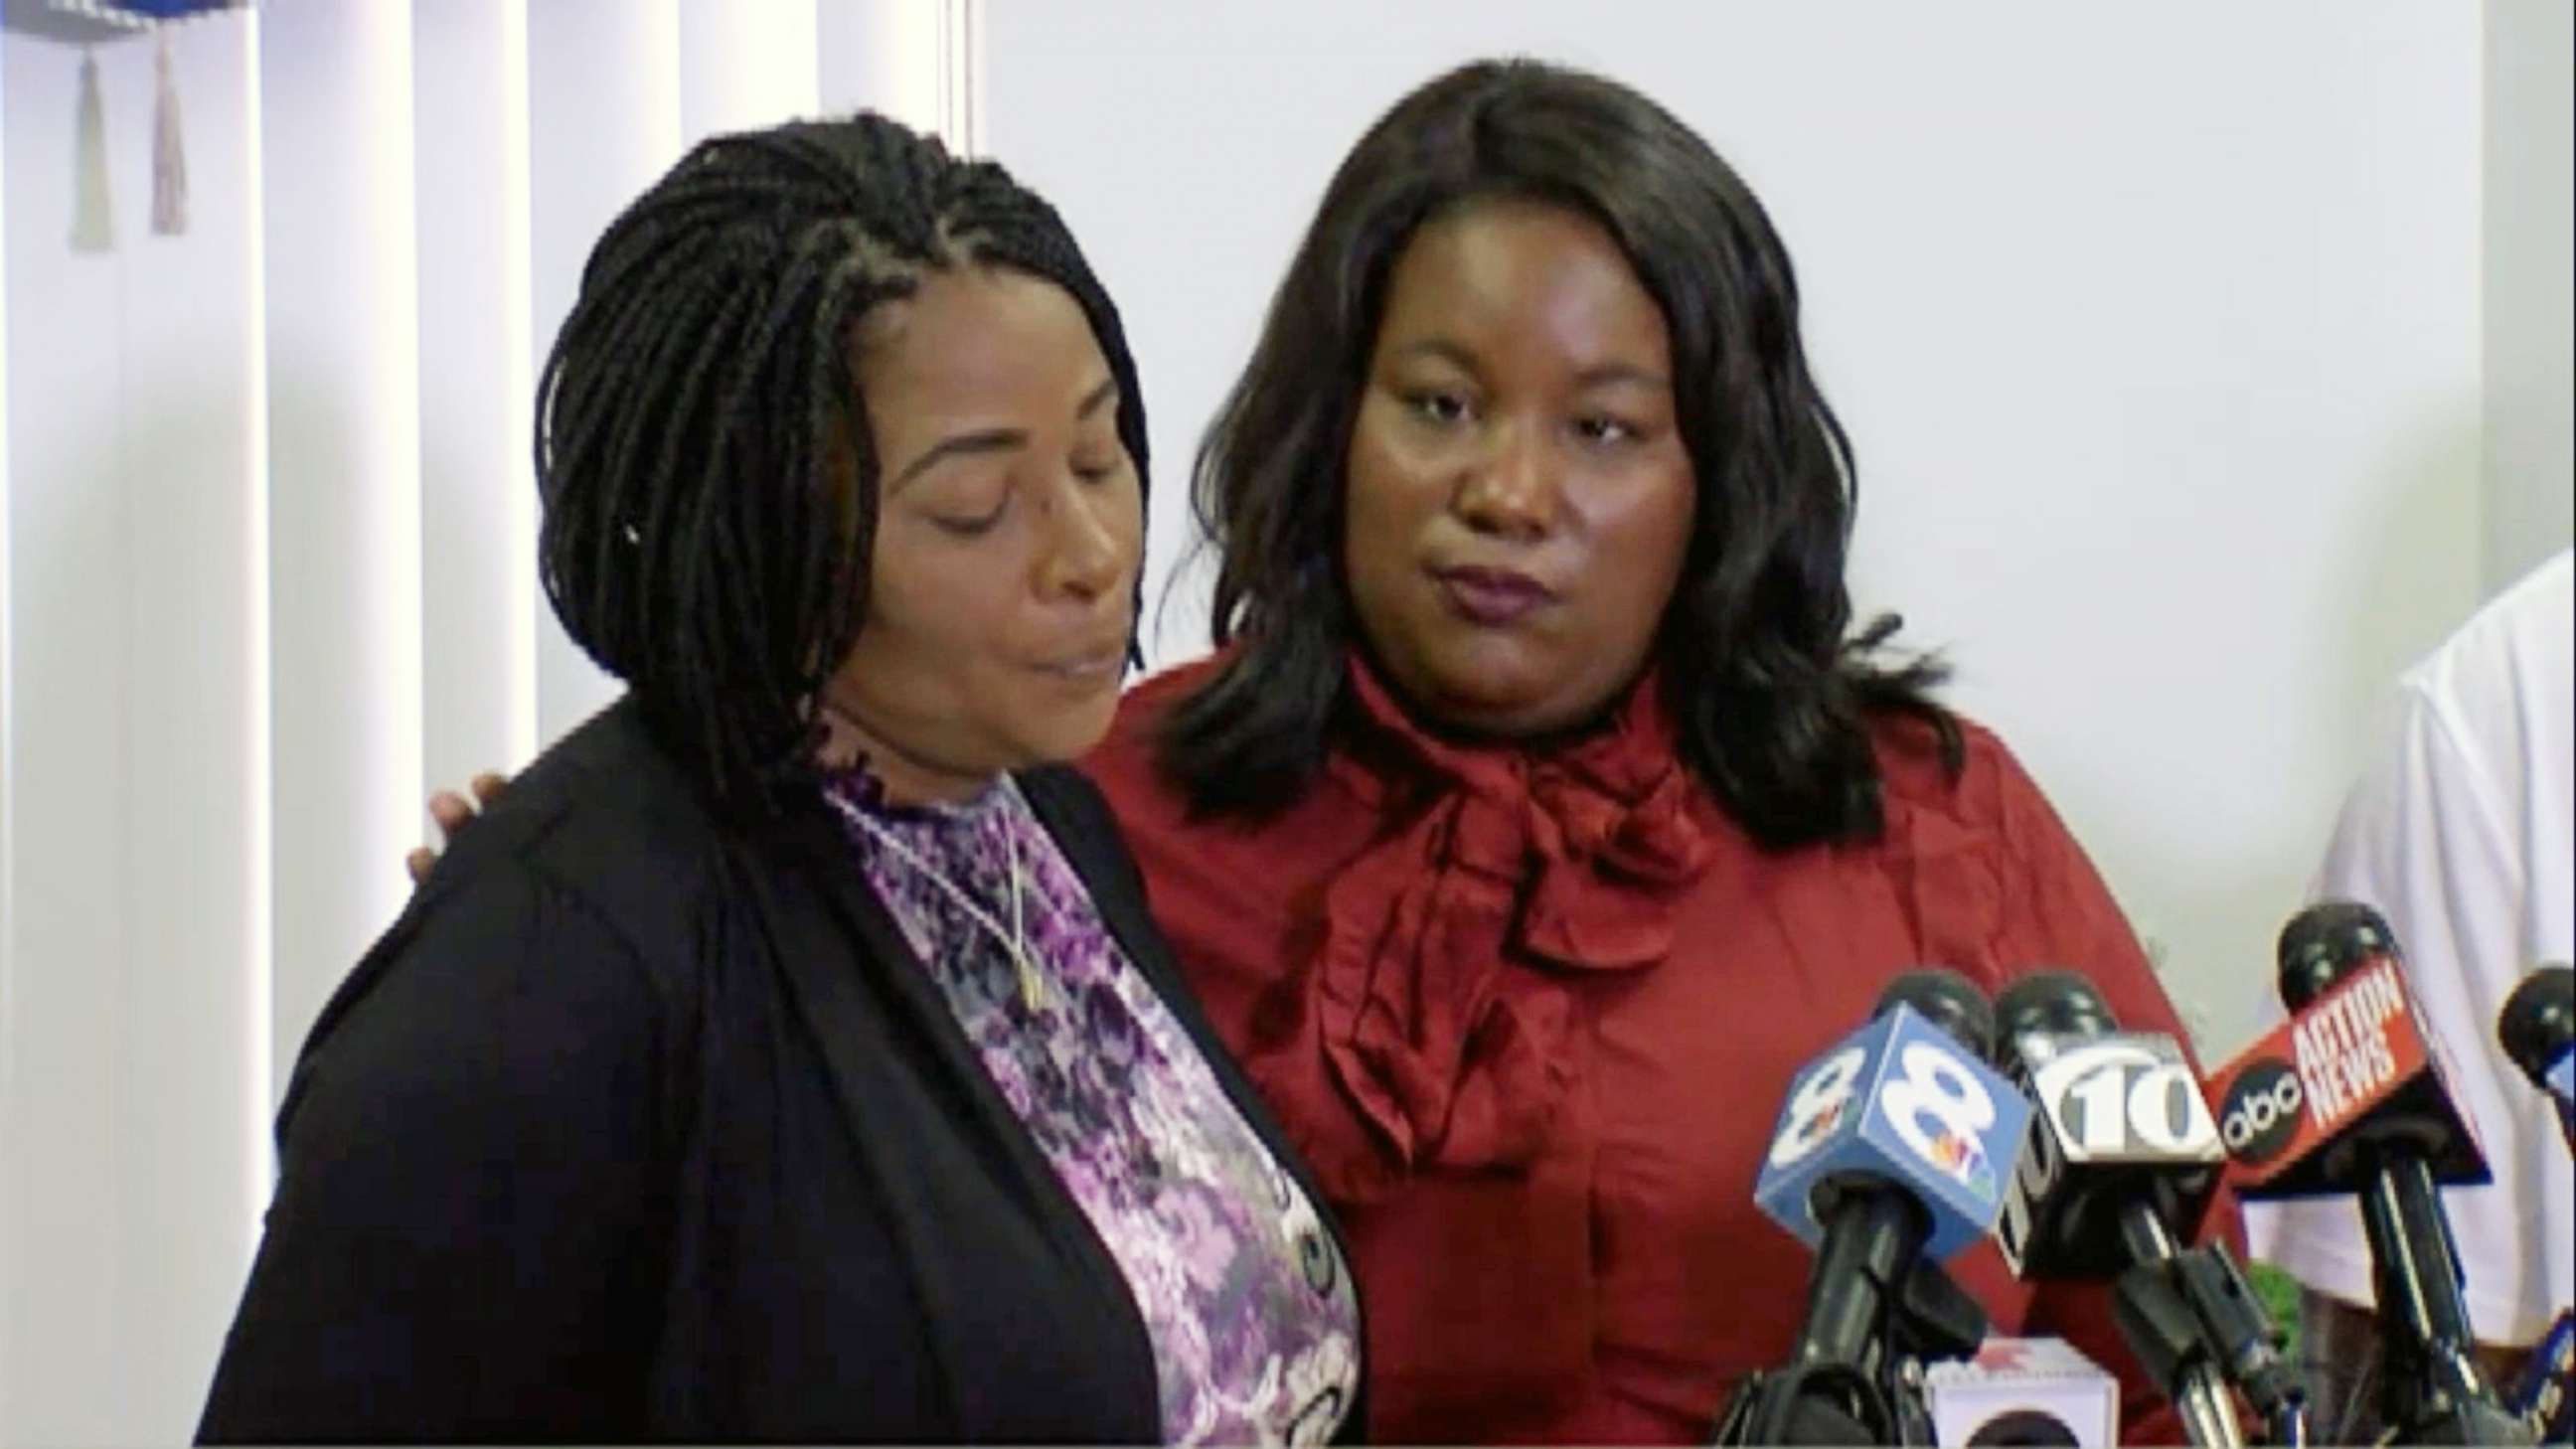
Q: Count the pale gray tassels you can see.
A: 2